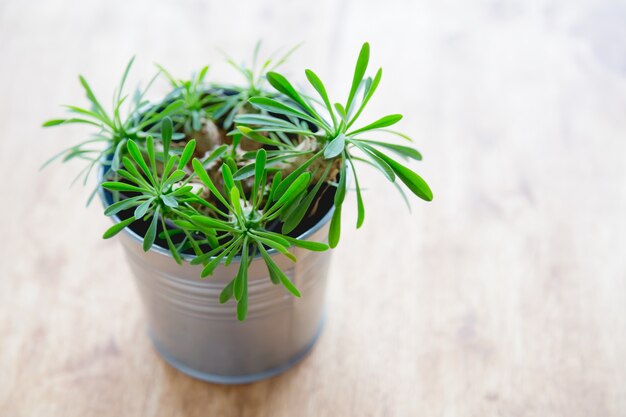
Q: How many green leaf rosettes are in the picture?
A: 6